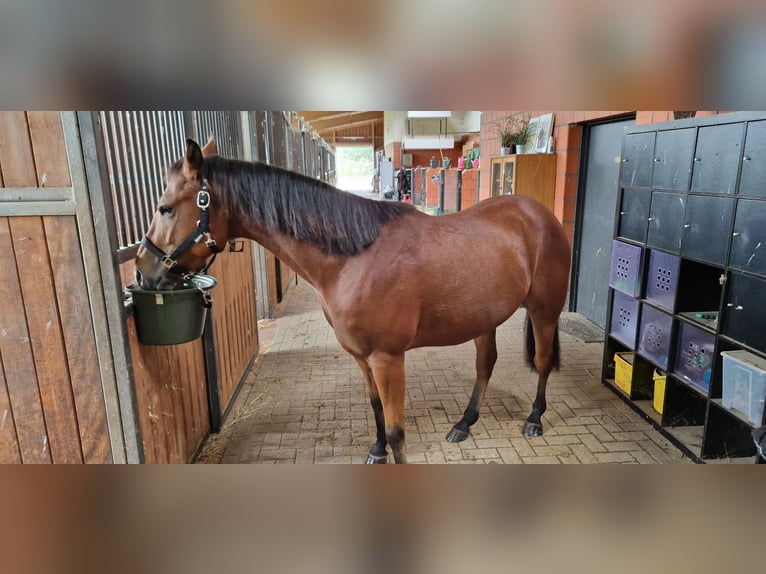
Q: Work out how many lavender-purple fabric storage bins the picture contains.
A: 5